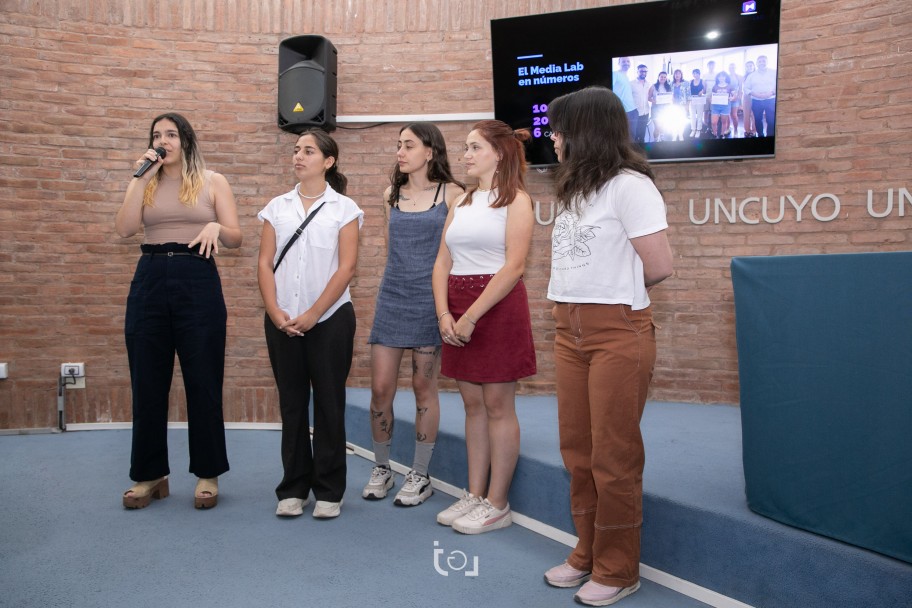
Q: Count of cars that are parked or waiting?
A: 0